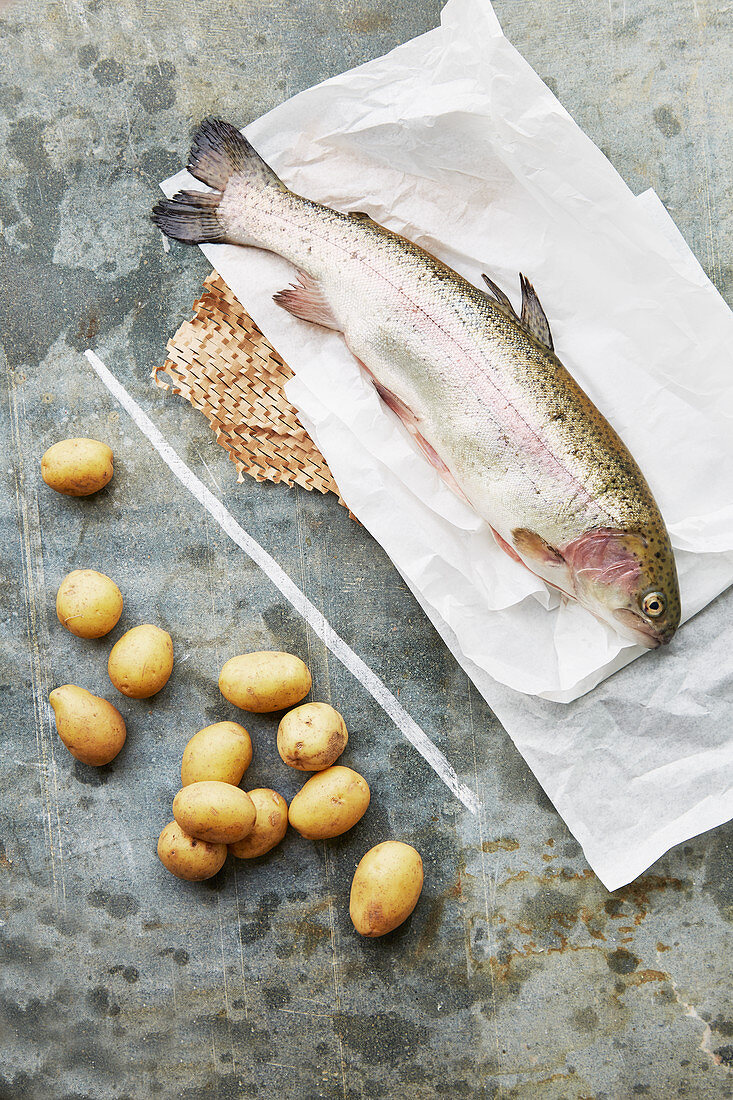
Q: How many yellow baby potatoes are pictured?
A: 12